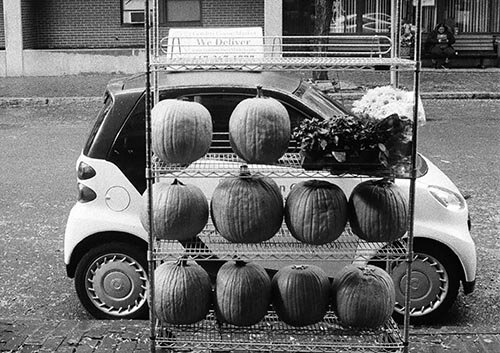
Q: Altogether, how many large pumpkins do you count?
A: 10